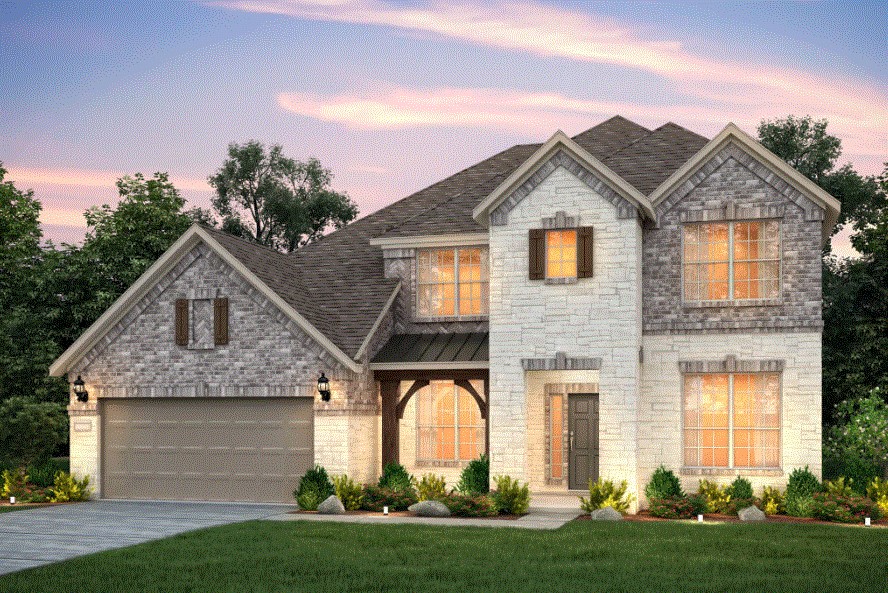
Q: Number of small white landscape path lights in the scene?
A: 4